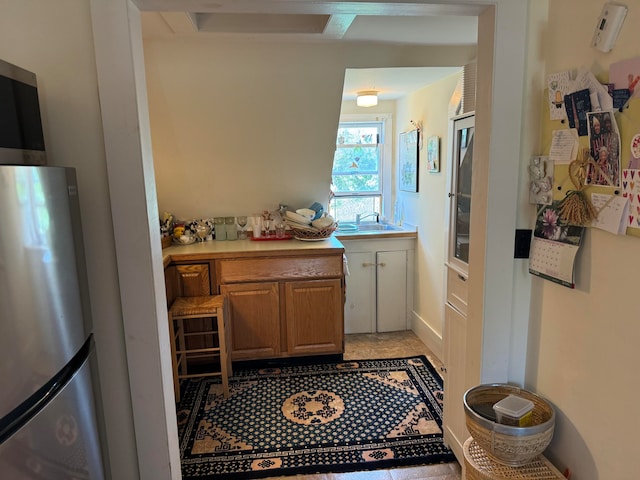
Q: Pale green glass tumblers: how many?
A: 2